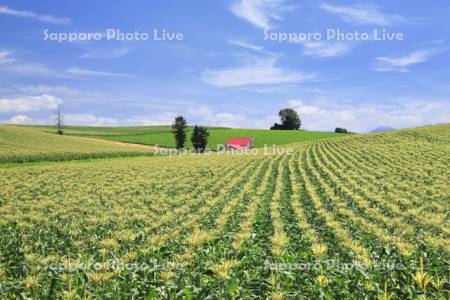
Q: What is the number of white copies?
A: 5